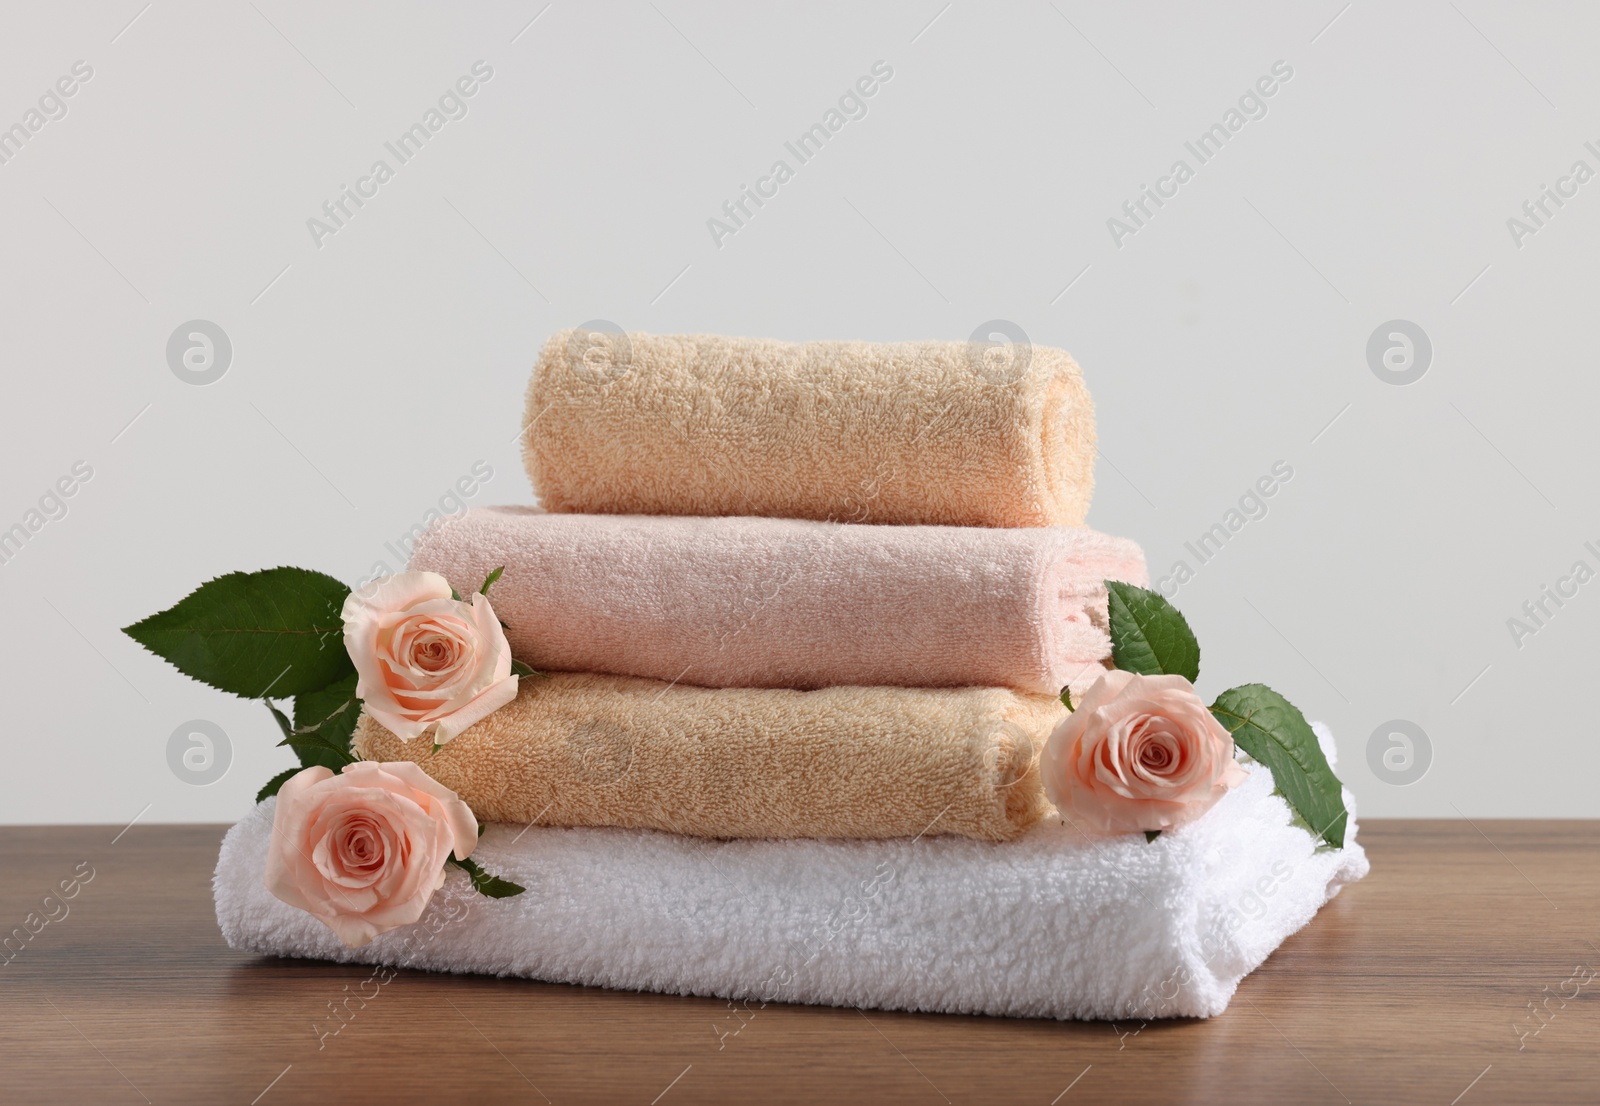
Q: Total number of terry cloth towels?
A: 4